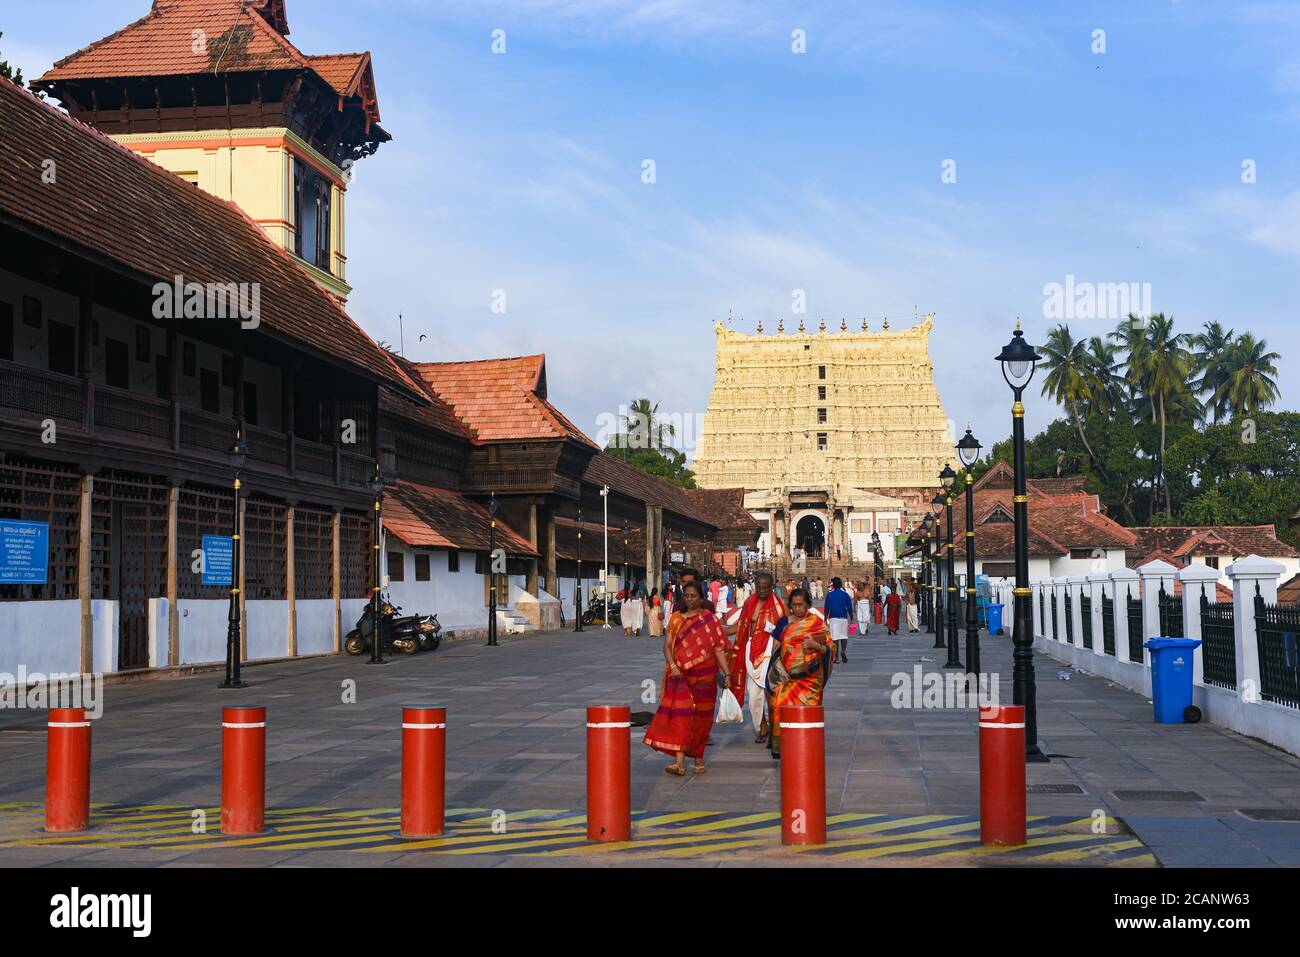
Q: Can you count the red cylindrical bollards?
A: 6